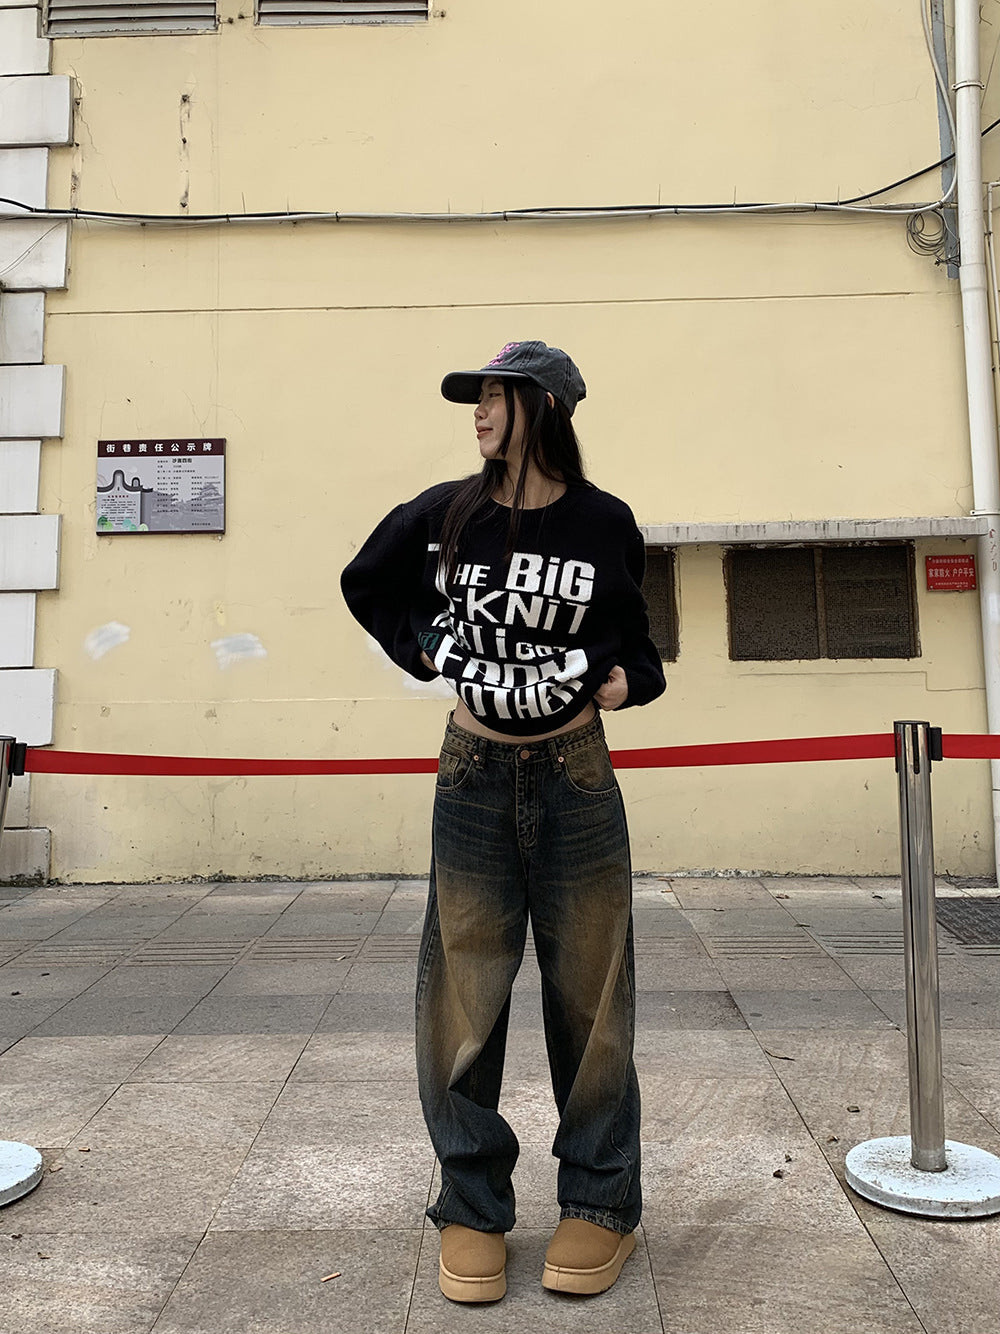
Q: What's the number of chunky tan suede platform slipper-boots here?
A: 2